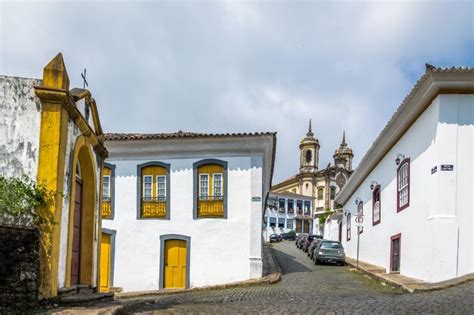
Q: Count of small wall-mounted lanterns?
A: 4